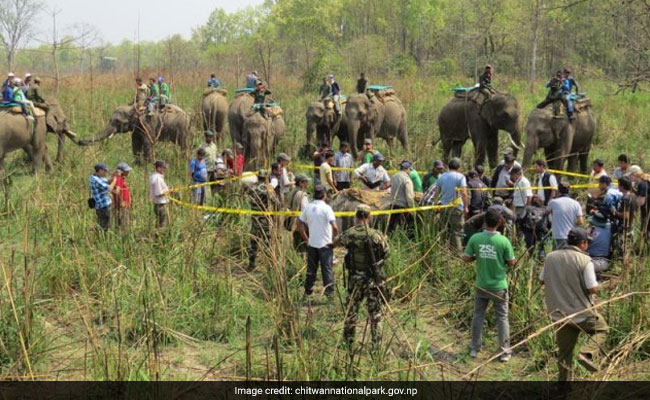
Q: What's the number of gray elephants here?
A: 9